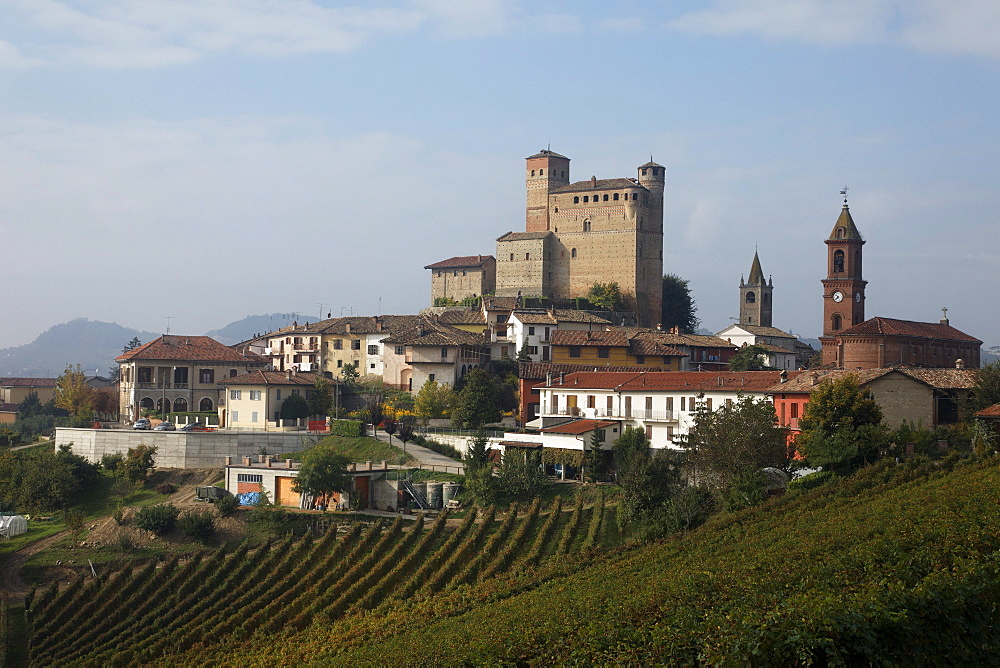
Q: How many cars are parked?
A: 3